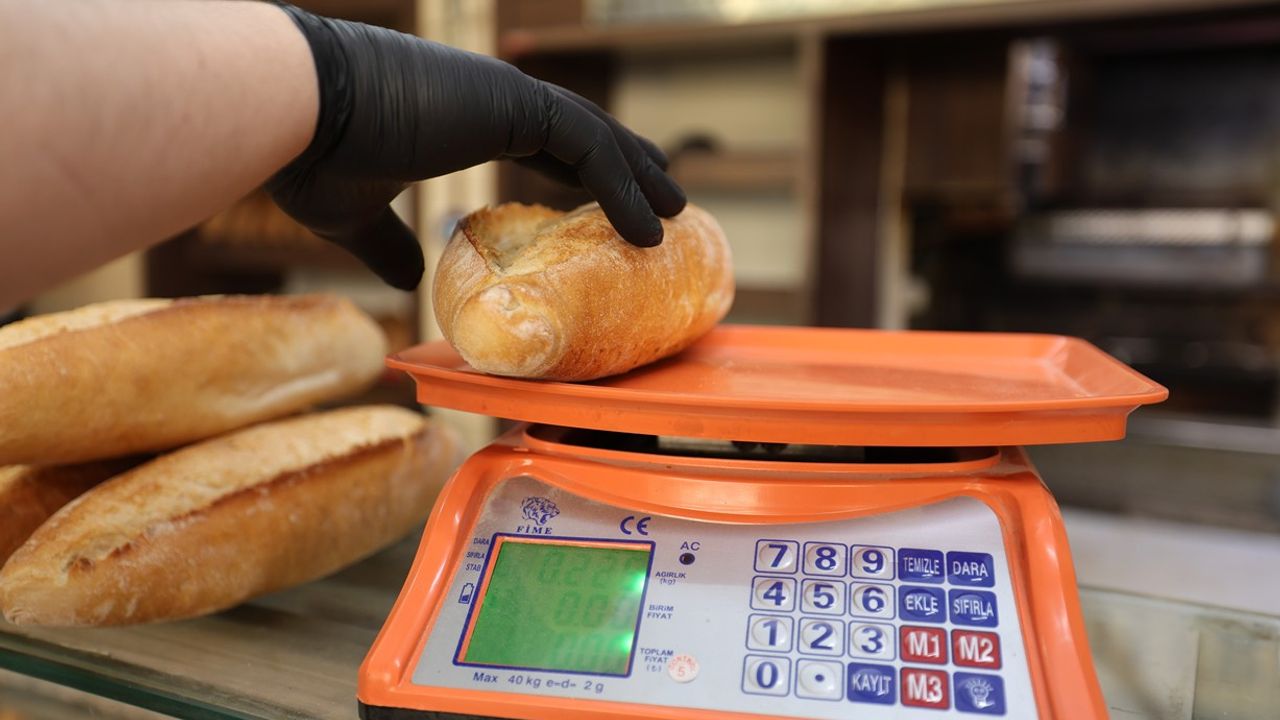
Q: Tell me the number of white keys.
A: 11